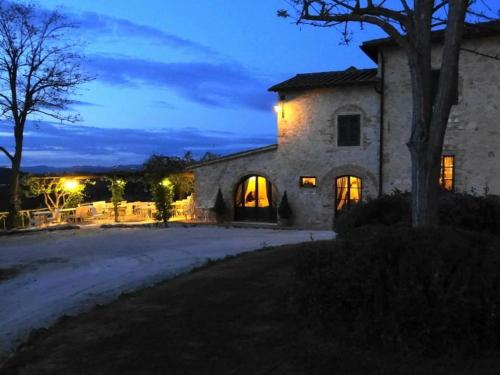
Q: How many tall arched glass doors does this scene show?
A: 2